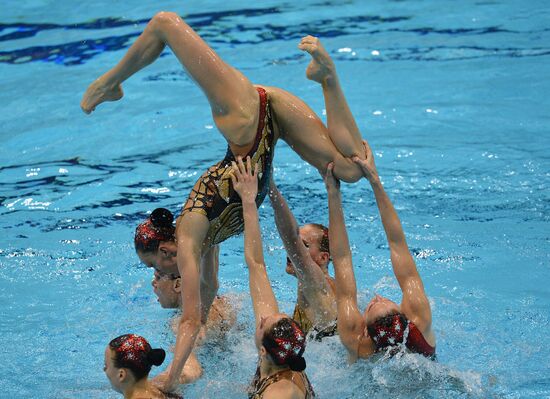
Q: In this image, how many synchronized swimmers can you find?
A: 6